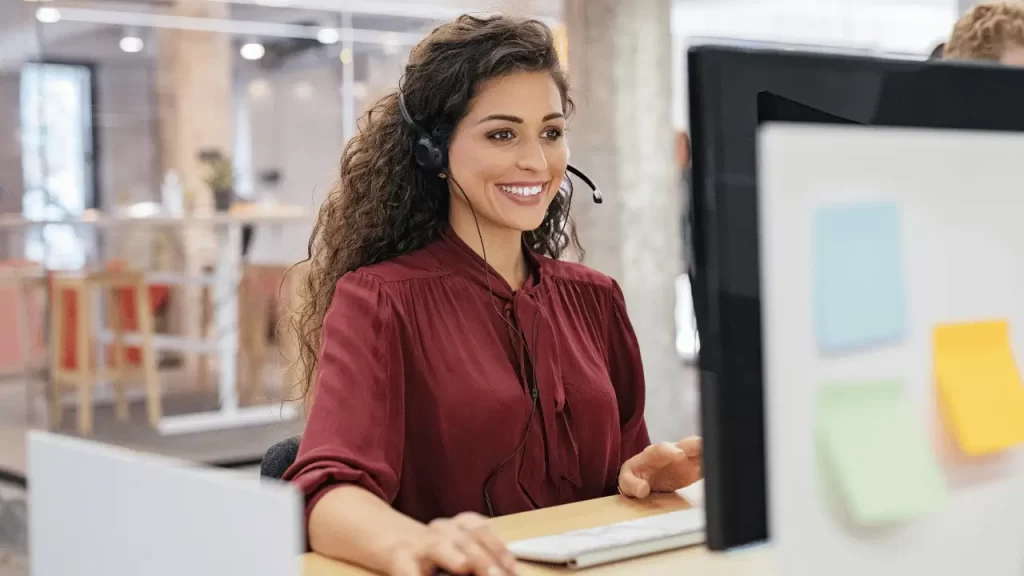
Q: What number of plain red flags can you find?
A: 0